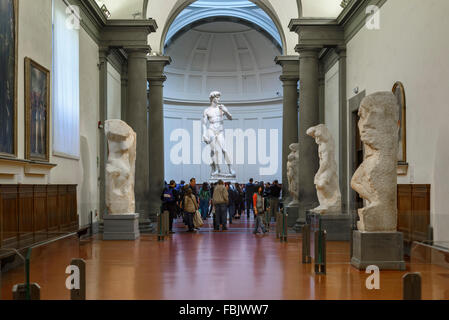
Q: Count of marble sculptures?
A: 5